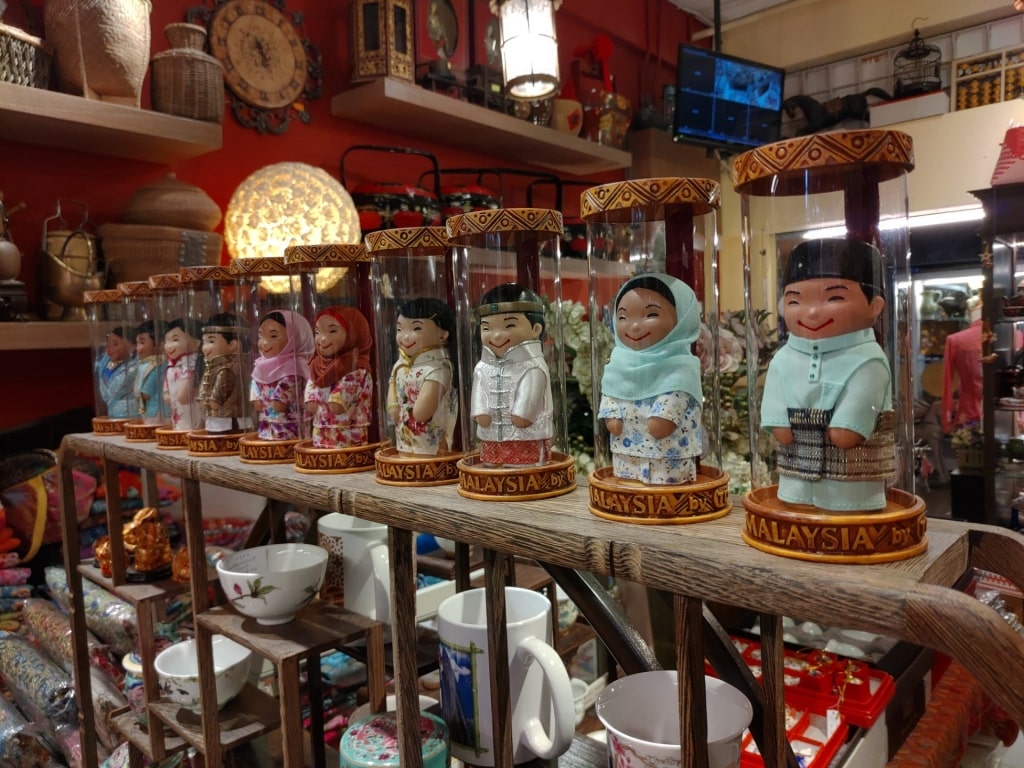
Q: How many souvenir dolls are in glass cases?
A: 10